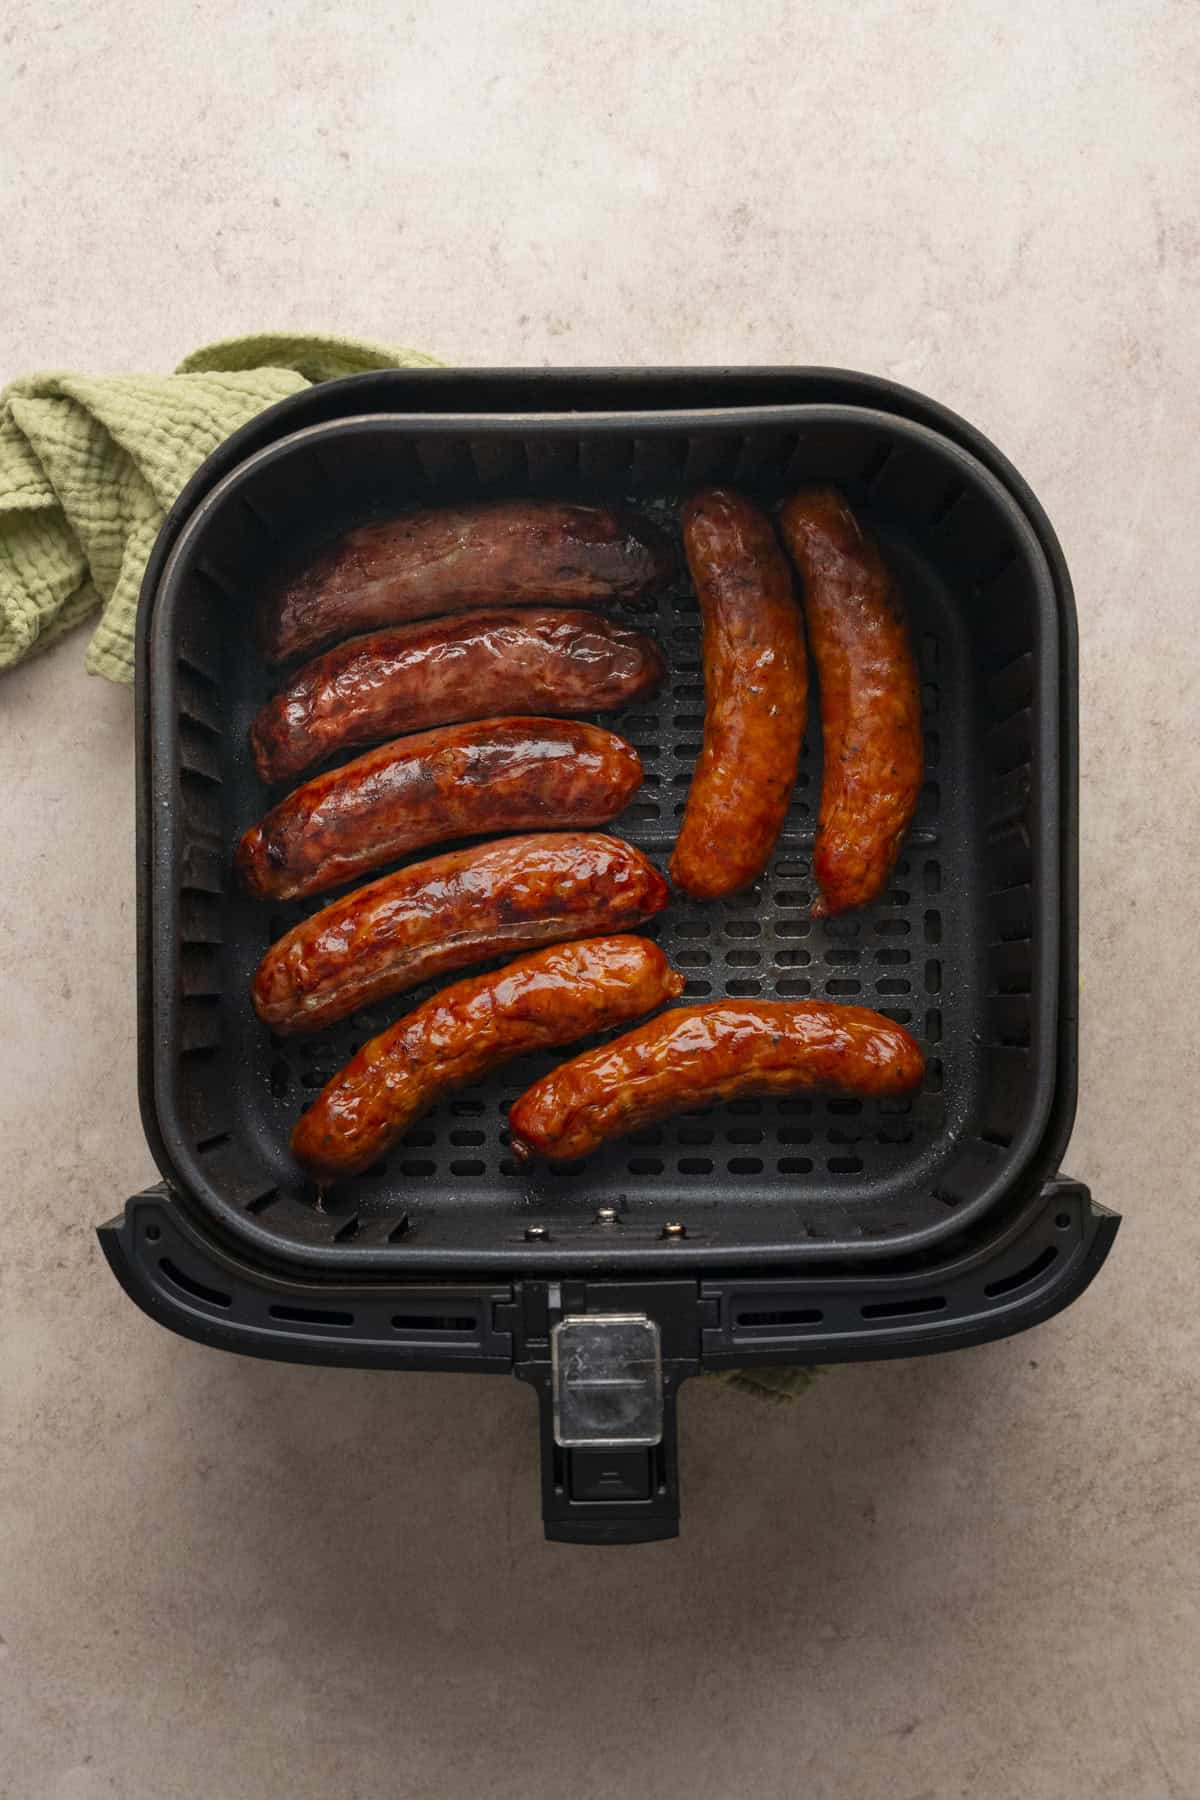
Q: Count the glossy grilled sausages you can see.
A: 8